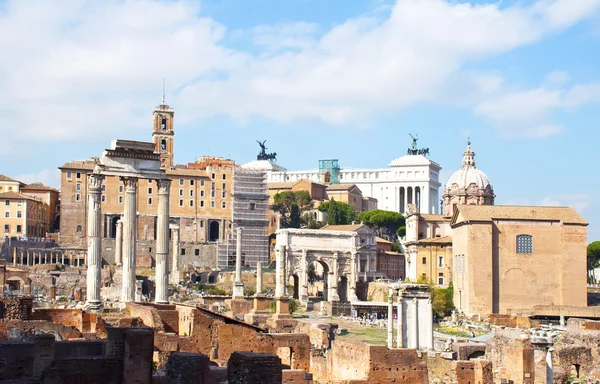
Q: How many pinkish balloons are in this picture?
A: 0